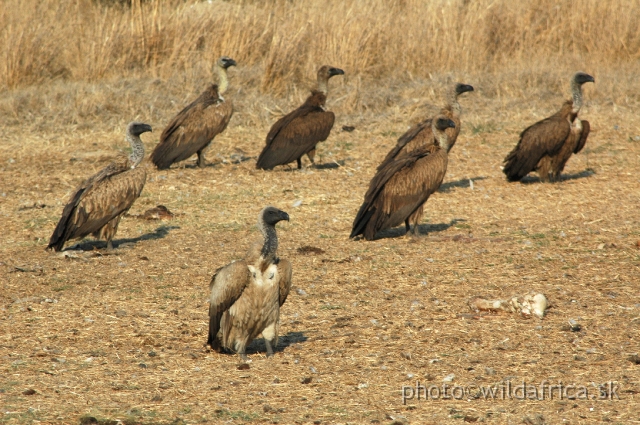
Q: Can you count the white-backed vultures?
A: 7